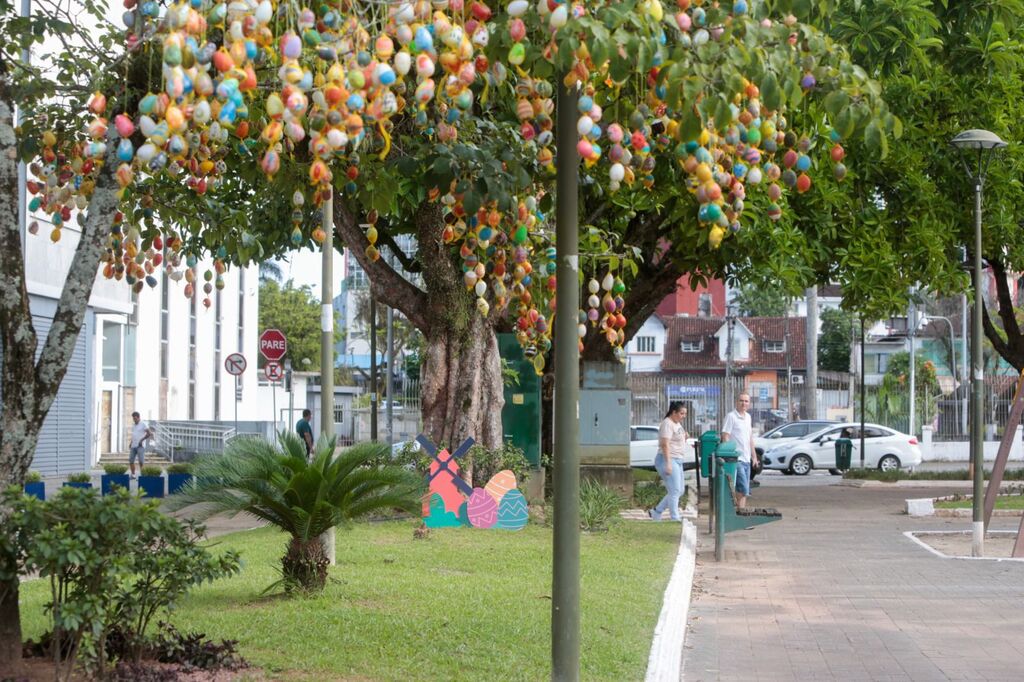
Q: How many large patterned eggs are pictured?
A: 3